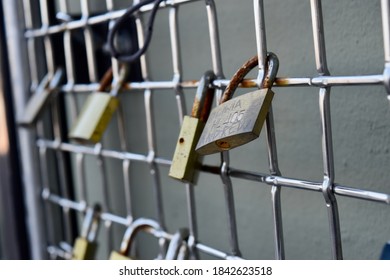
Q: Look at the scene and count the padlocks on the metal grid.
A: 7